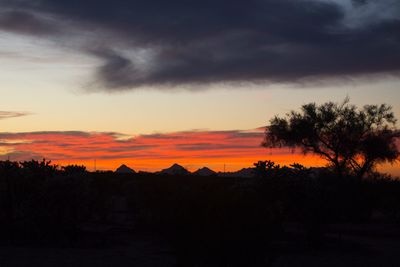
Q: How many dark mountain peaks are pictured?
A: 3